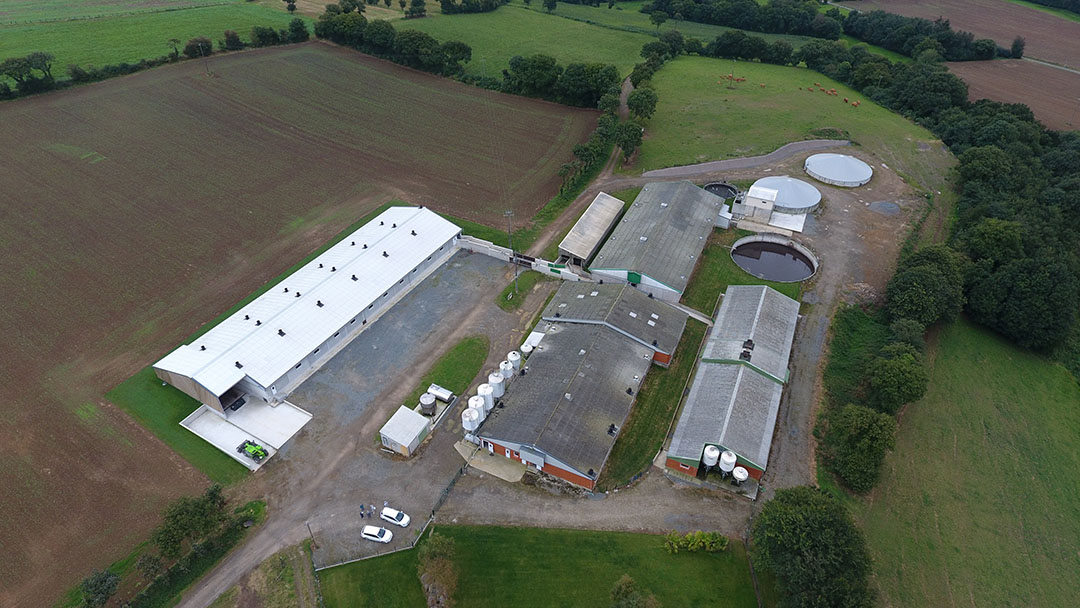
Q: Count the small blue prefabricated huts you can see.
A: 0